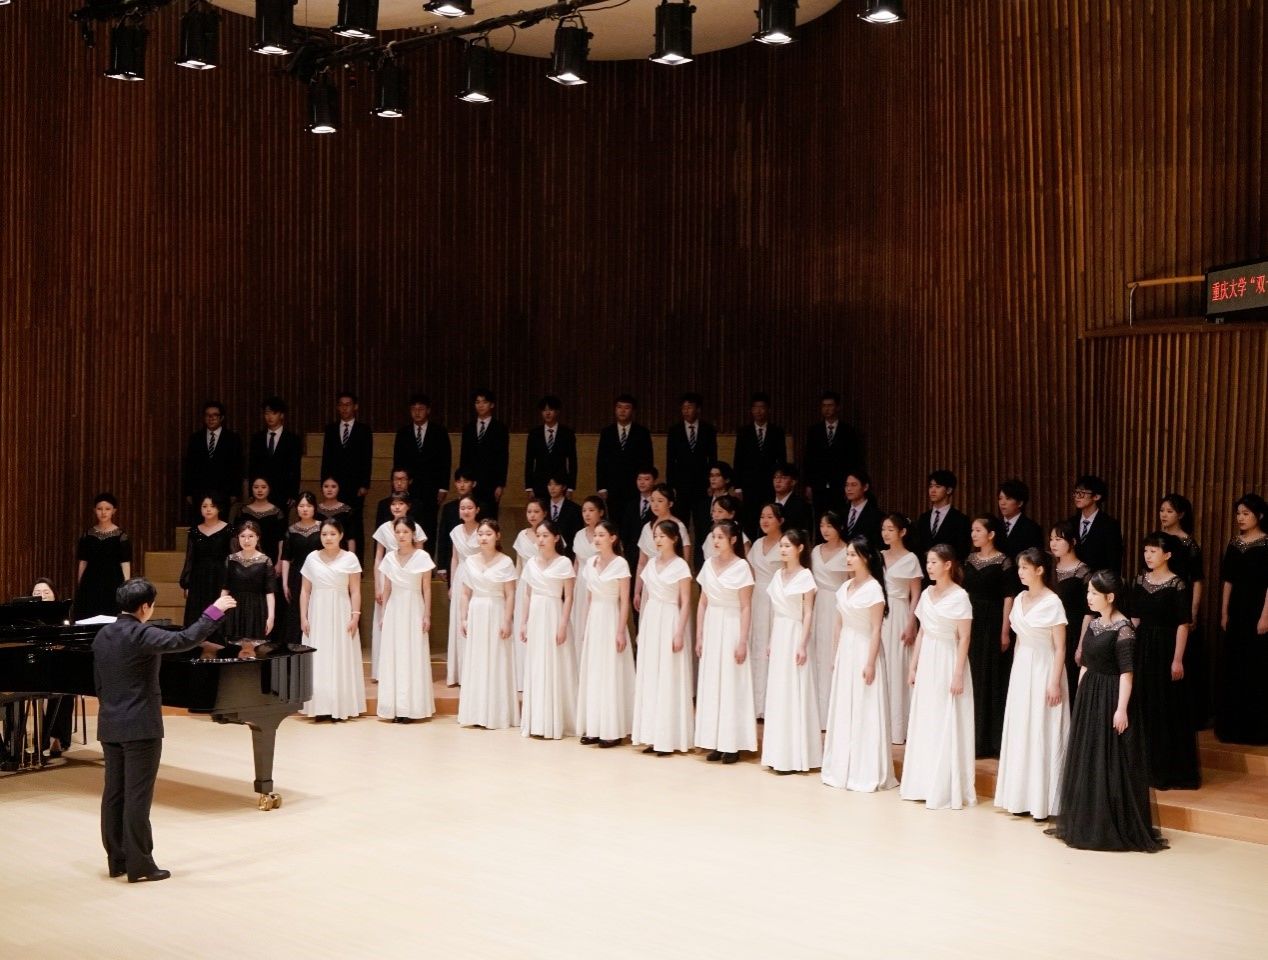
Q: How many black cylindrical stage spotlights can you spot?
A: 12